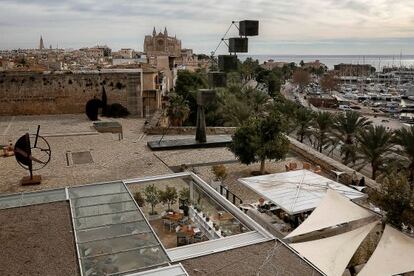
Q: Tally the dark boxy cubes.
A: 5